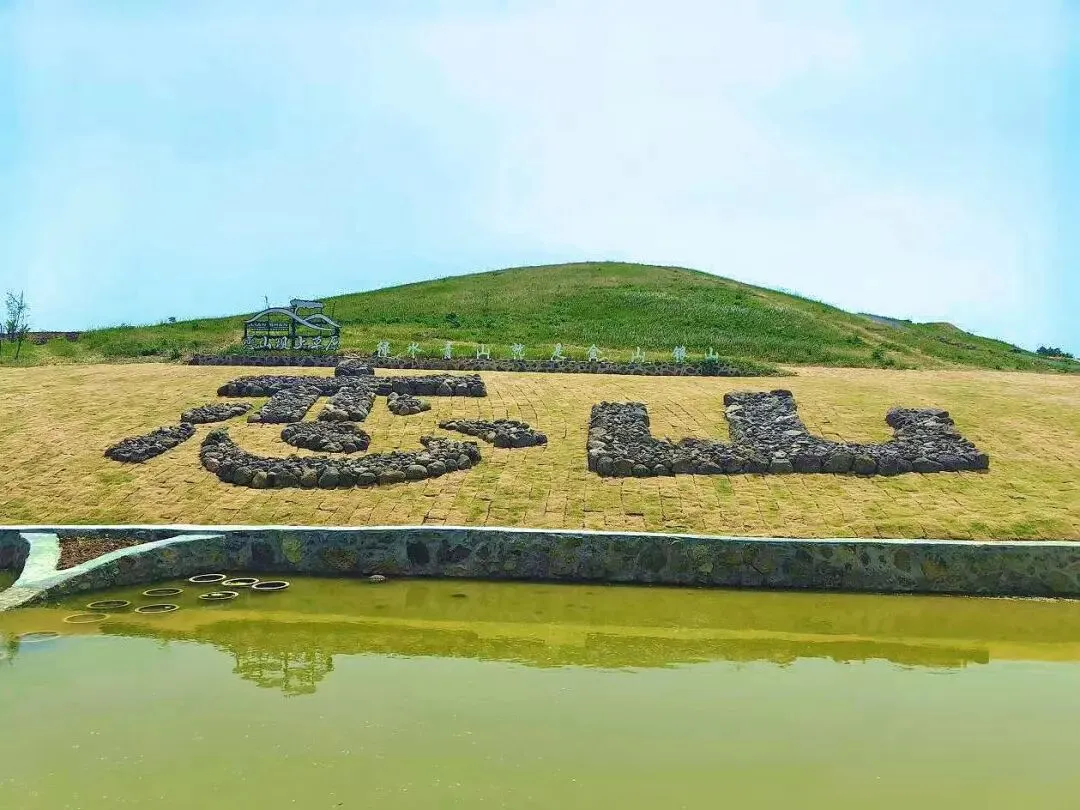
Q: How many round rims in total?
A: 9